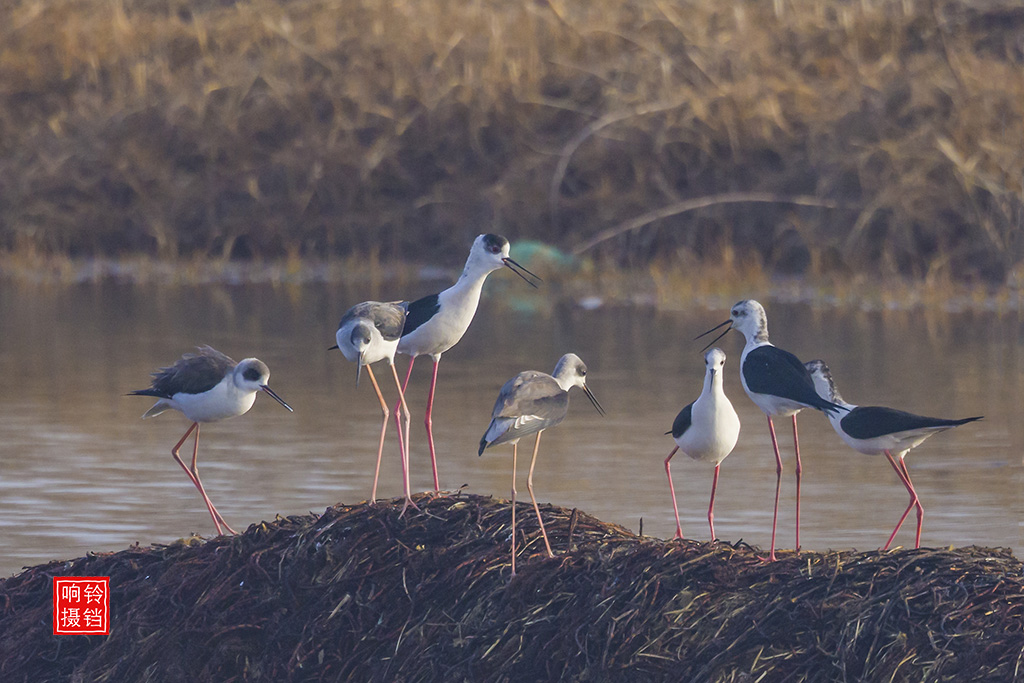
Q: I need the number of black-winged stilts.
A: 7